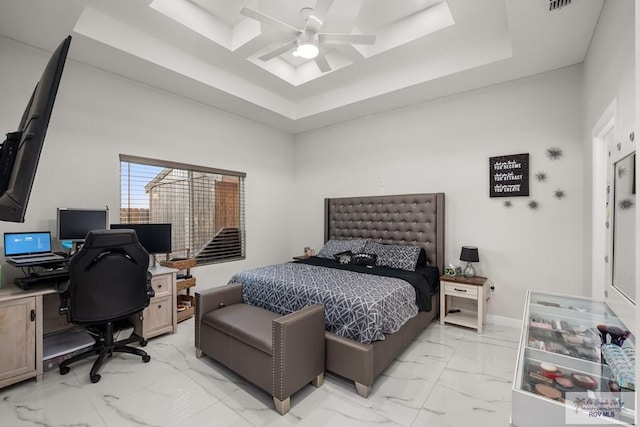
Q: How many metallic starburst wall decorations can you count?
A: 5